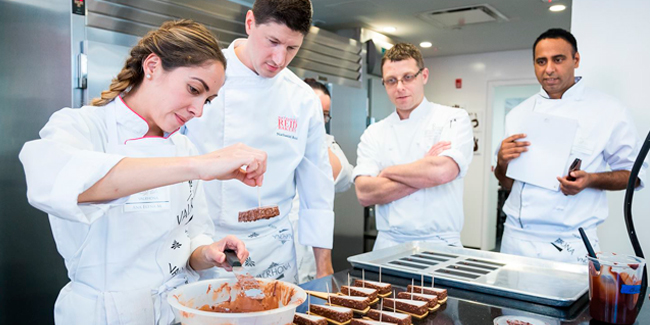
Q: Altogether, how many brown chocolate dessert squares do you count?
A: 11